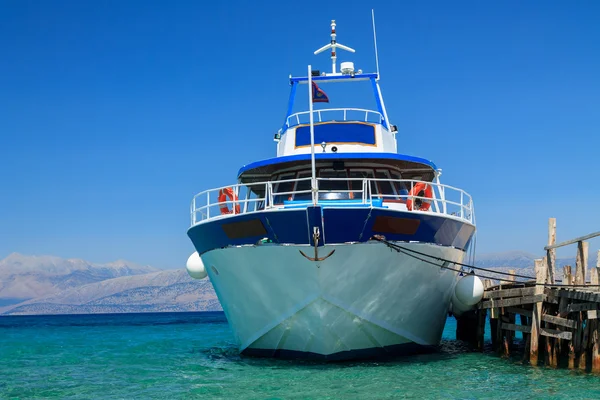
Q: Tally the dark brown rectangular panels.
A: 2